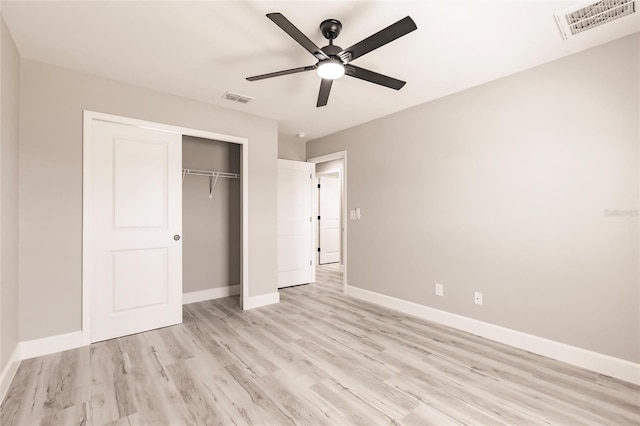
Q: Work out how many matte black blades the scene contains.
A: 5